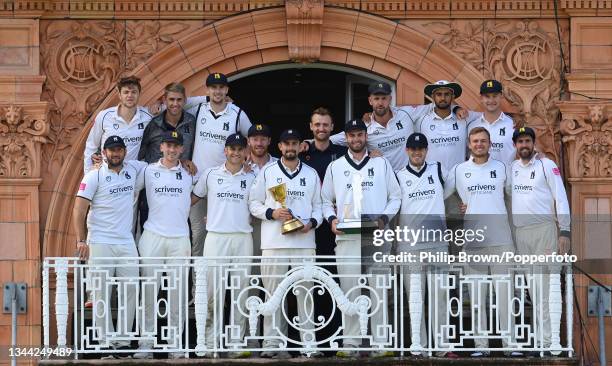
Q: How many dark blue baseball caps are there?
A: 11